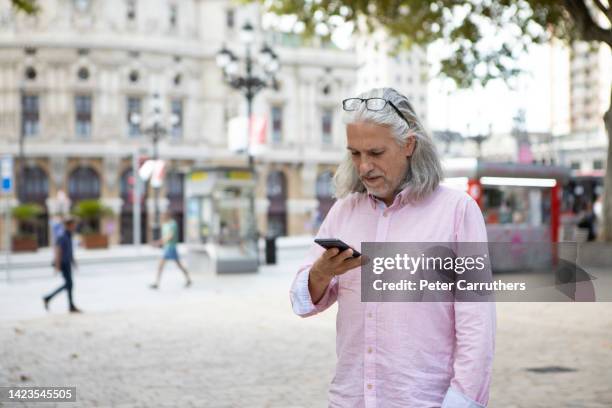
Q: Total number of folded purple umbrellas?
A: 0